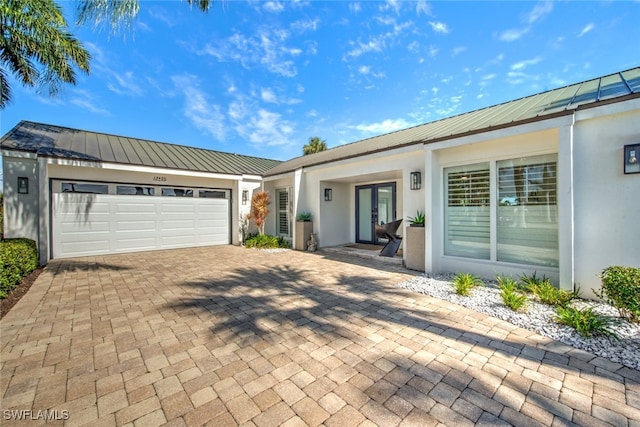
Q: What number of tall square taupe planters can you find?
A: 2